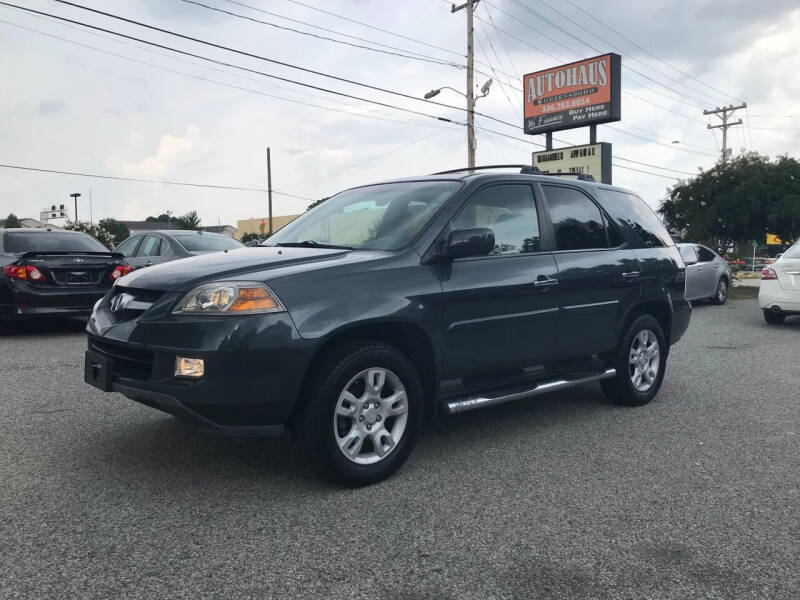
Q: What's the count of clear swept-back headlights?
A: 1